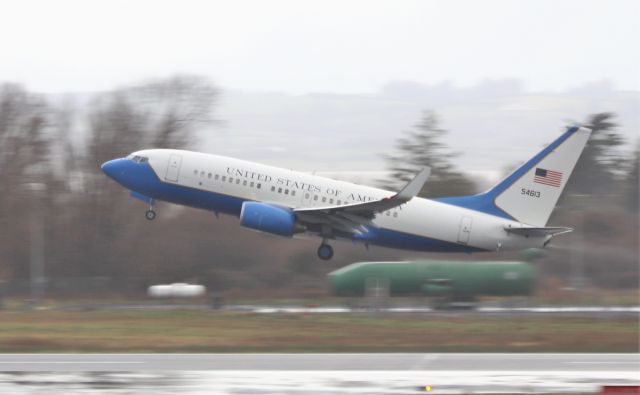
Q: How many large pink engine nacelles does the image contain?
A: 0